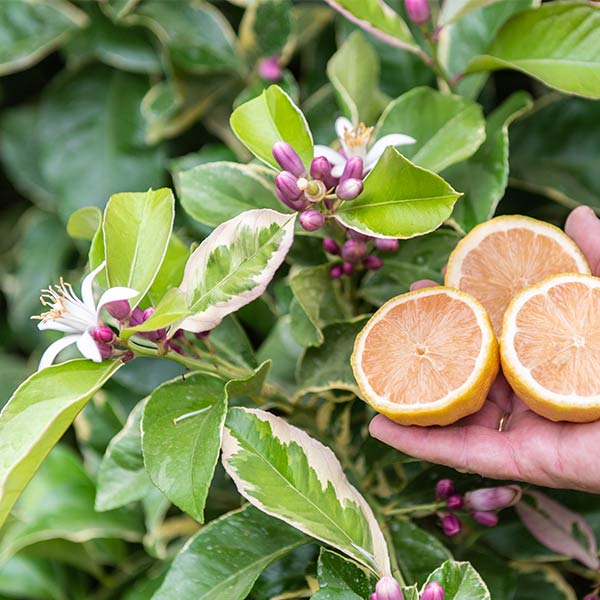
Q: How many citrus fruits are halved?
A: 3